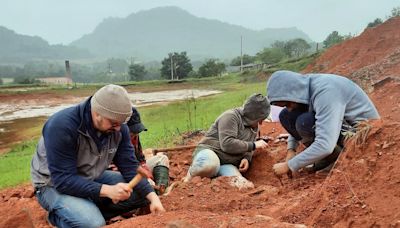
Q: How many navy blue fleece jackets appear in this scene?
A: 1